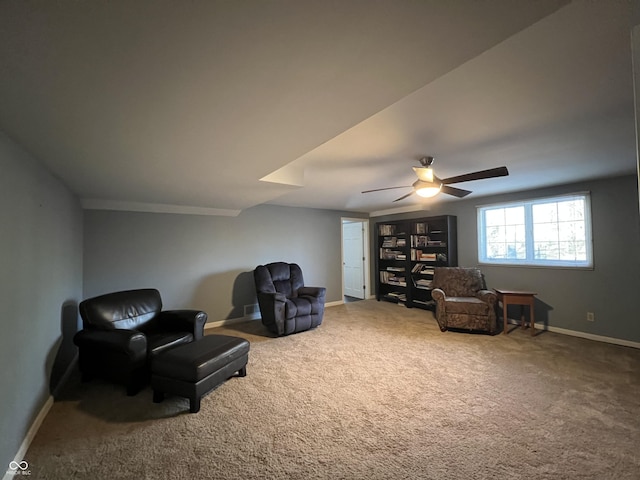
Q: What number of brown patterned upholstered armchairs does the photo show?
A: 1